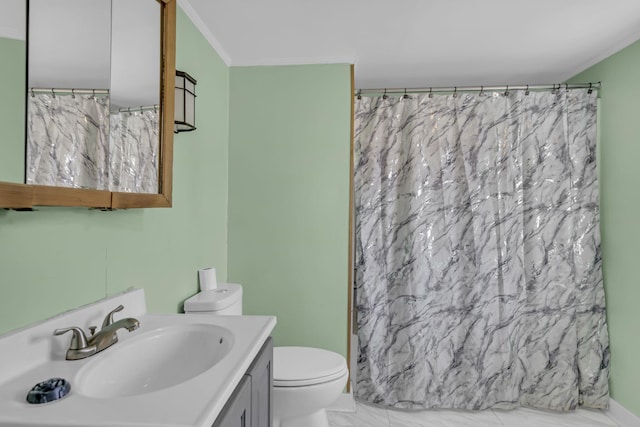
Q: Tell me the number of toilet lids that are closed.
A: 1